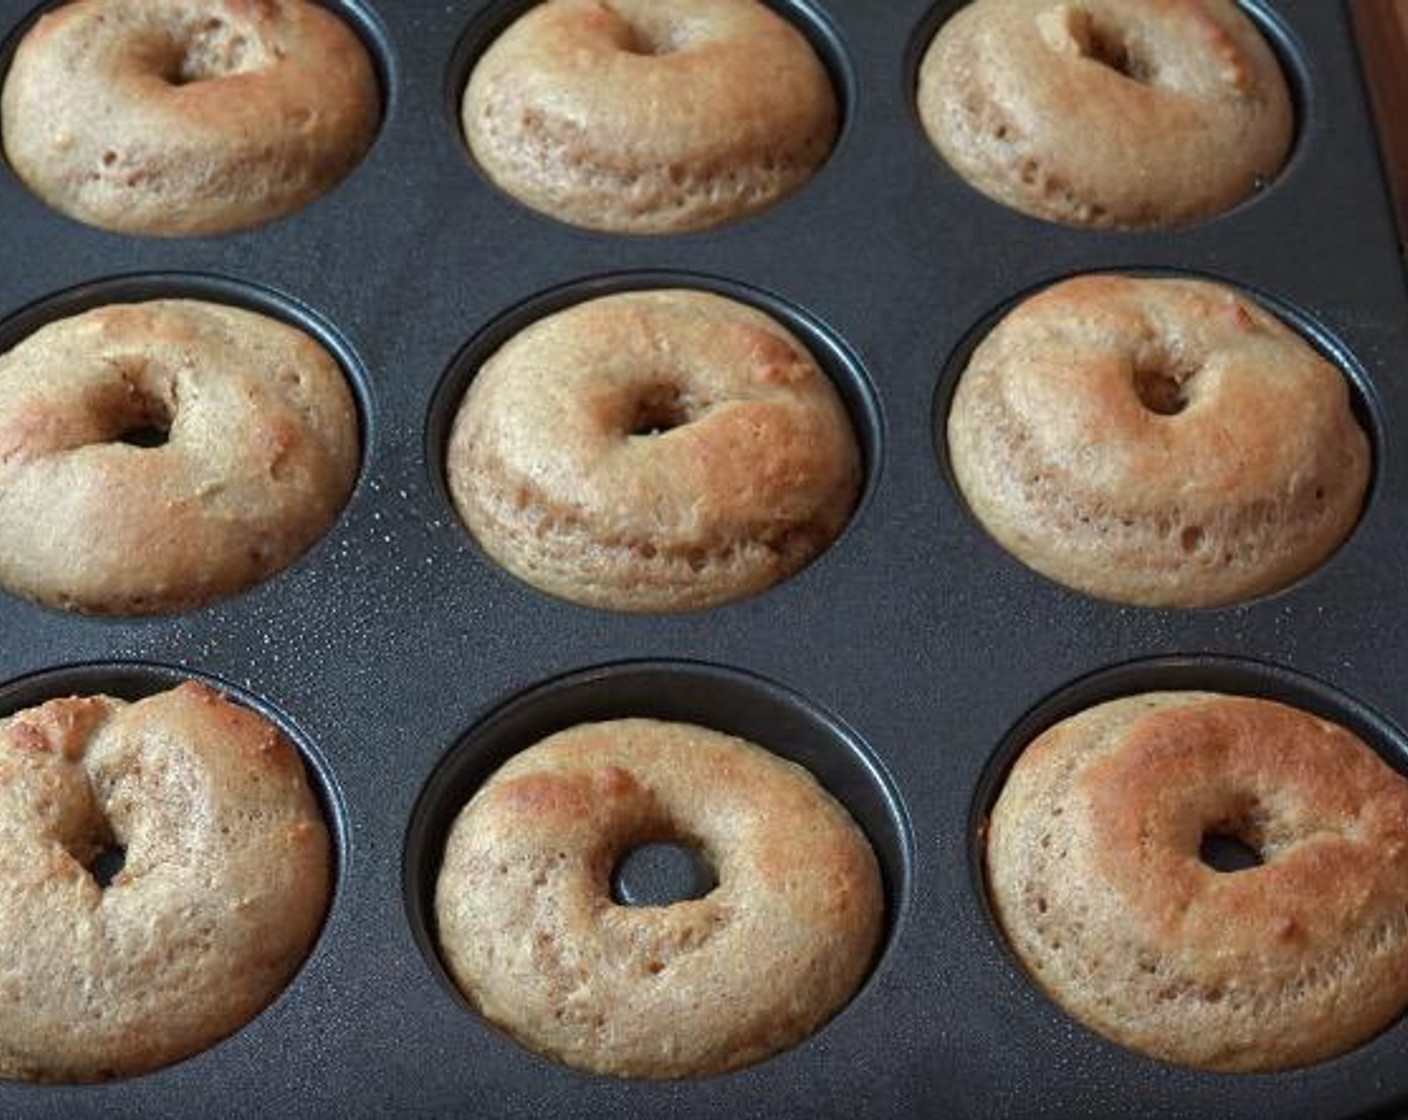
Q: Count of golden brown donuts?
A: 9